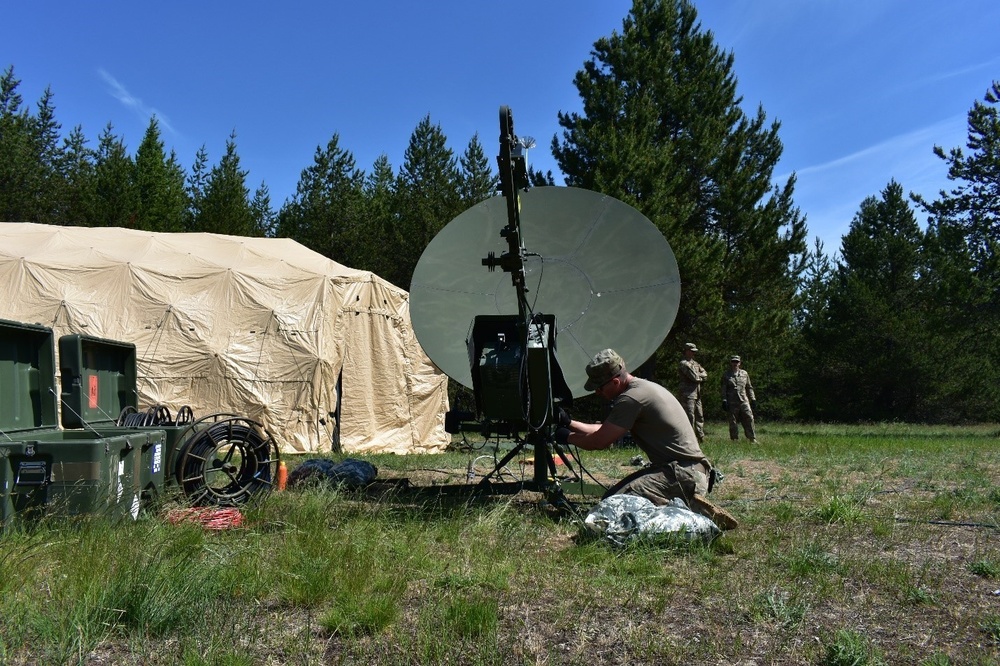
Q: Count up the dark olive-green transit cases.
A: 2